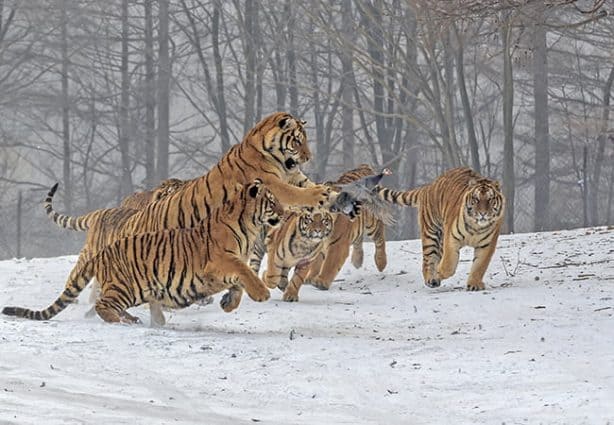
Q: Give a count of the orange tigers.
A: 6